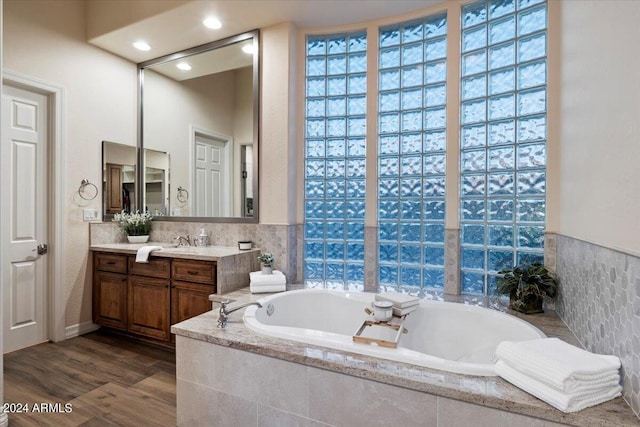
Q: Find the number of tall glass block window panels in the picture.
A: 3